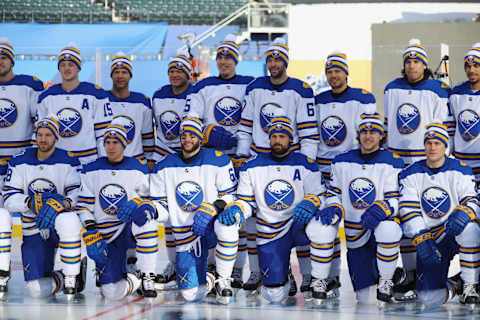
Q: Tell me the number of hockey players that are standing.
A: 9